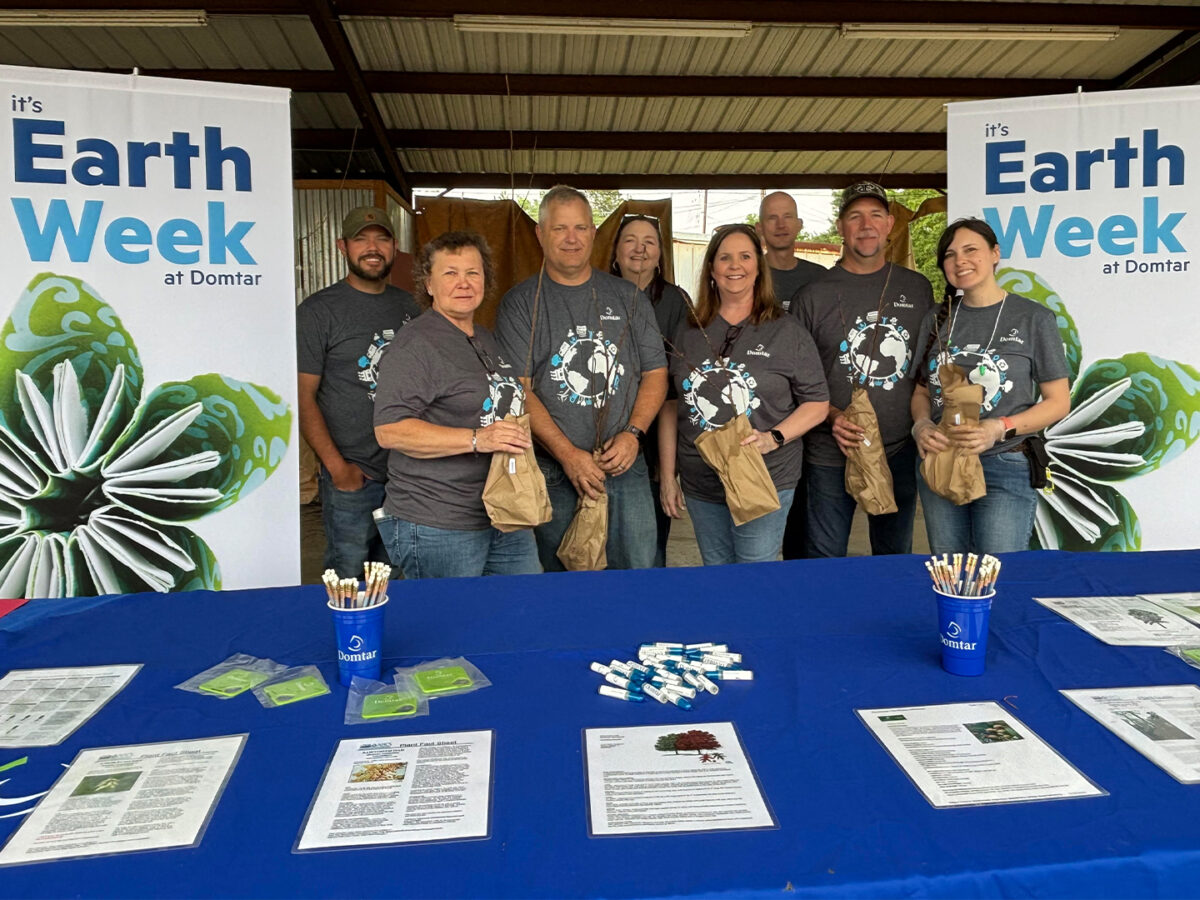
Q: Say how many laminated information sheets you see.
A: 8